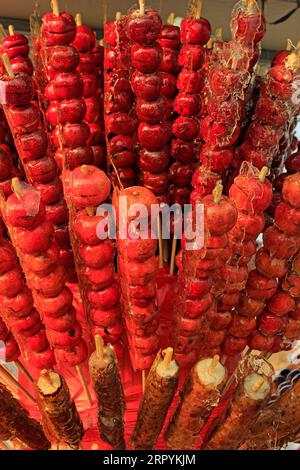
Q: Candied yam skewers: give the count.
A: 7